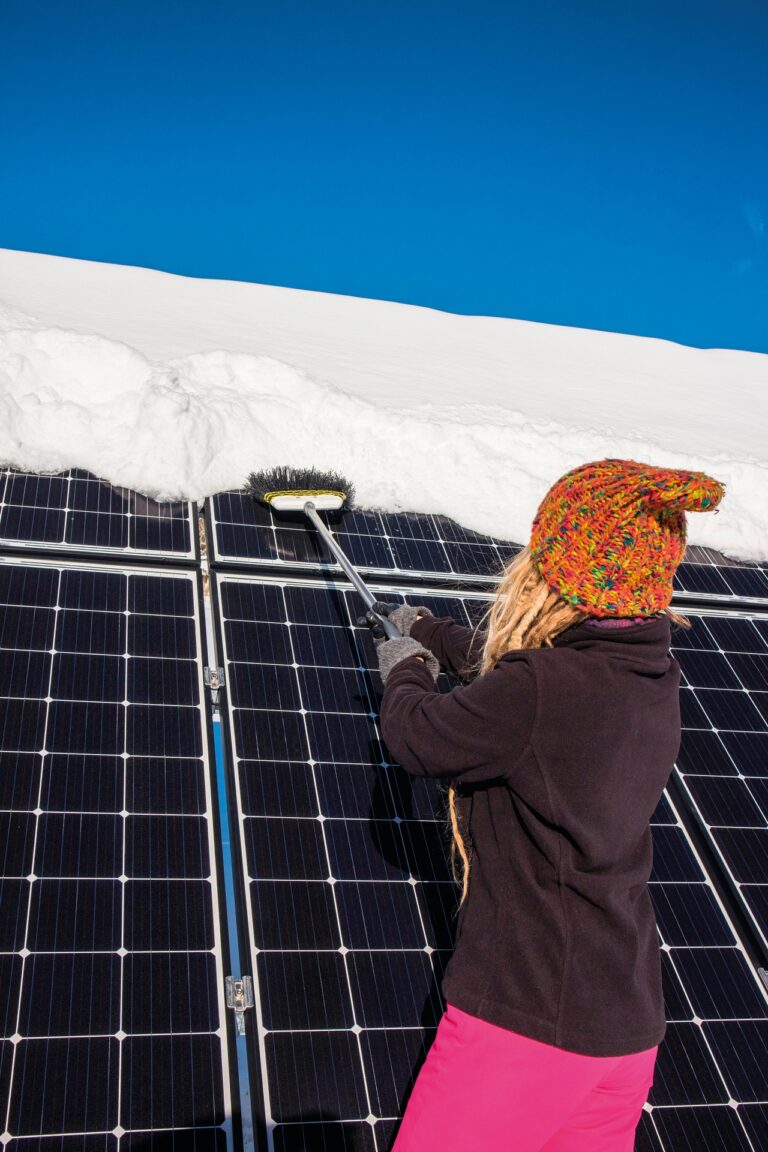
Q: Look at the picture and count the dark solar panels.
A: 6